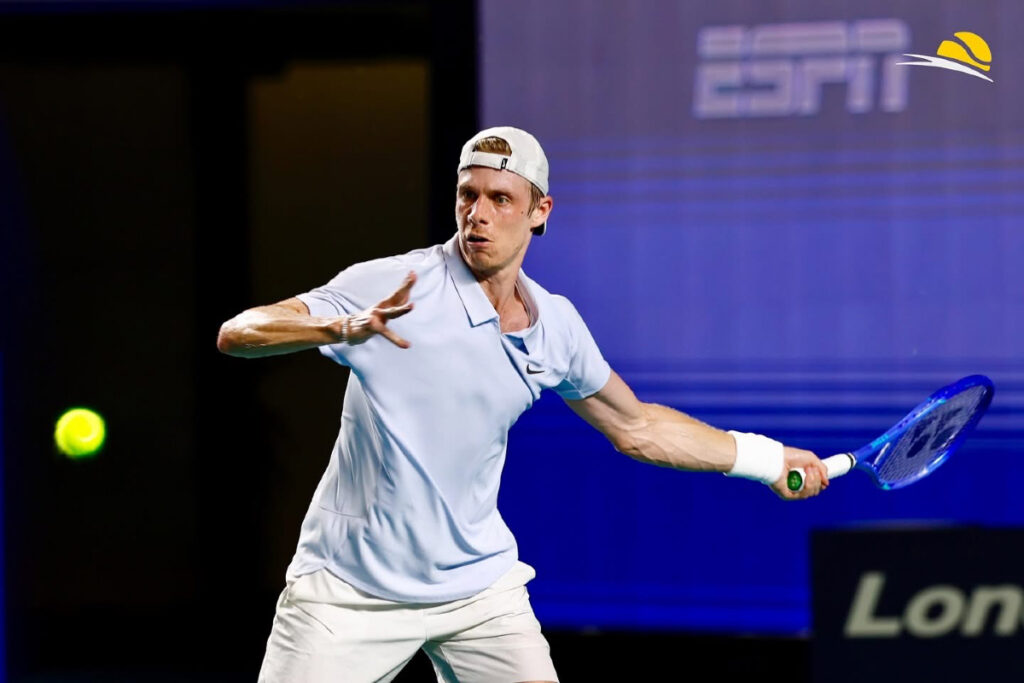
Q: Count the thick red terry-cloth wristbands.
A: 0